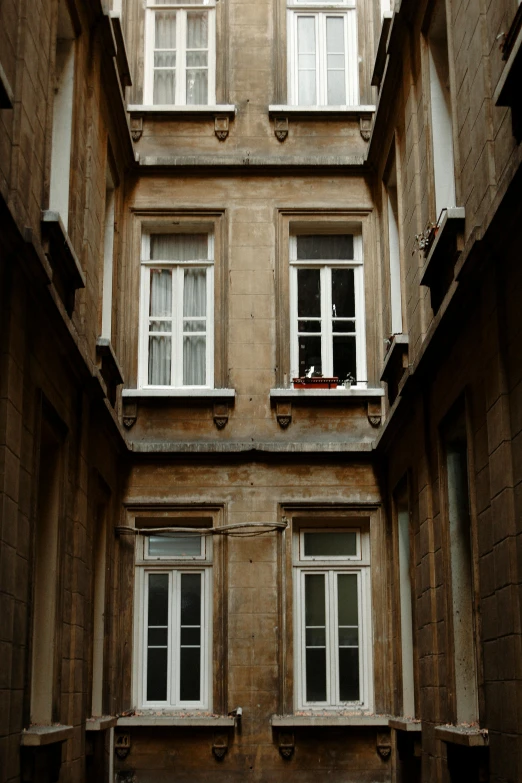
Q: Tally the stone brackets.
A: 12